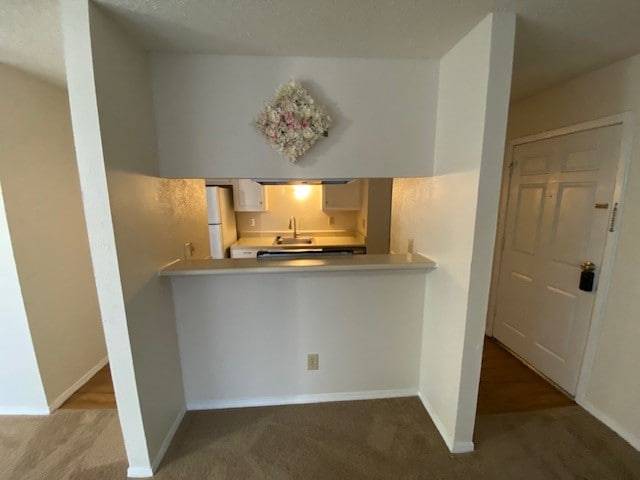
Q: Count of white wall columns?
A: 2